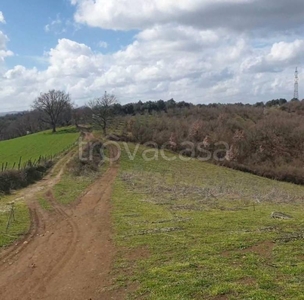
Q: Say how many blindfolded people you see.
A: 0